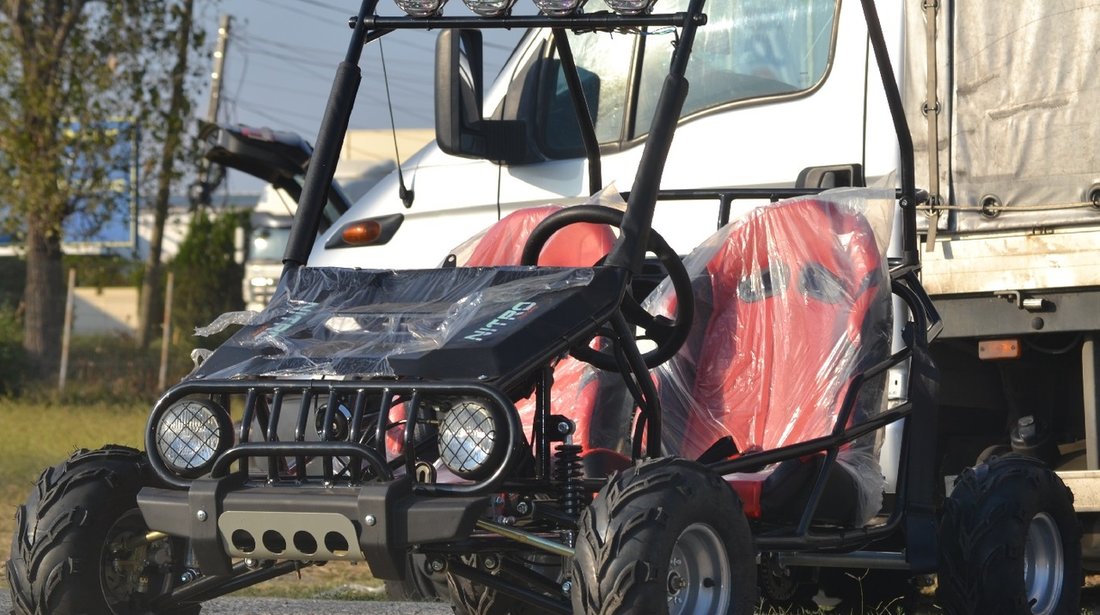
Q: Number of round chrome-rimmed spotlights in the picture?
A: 4